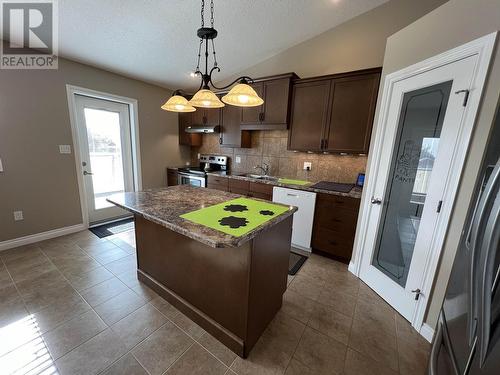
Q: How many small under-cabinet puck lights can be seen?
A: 5